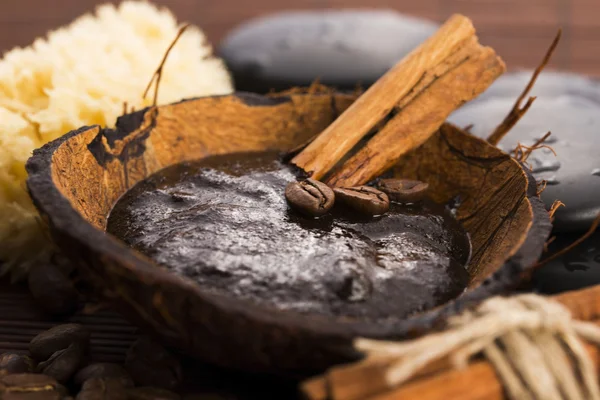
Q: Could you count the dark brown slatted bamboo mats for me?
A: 1